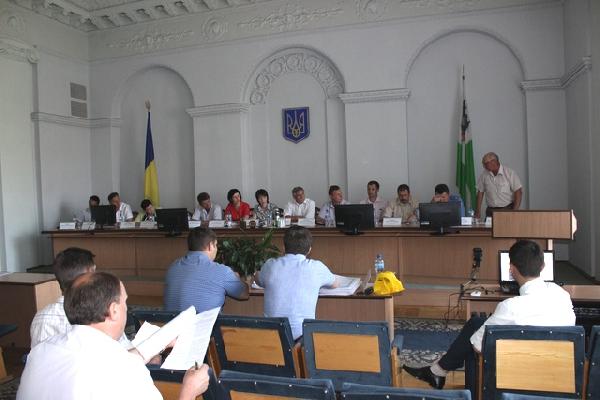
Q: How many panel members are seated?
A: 11